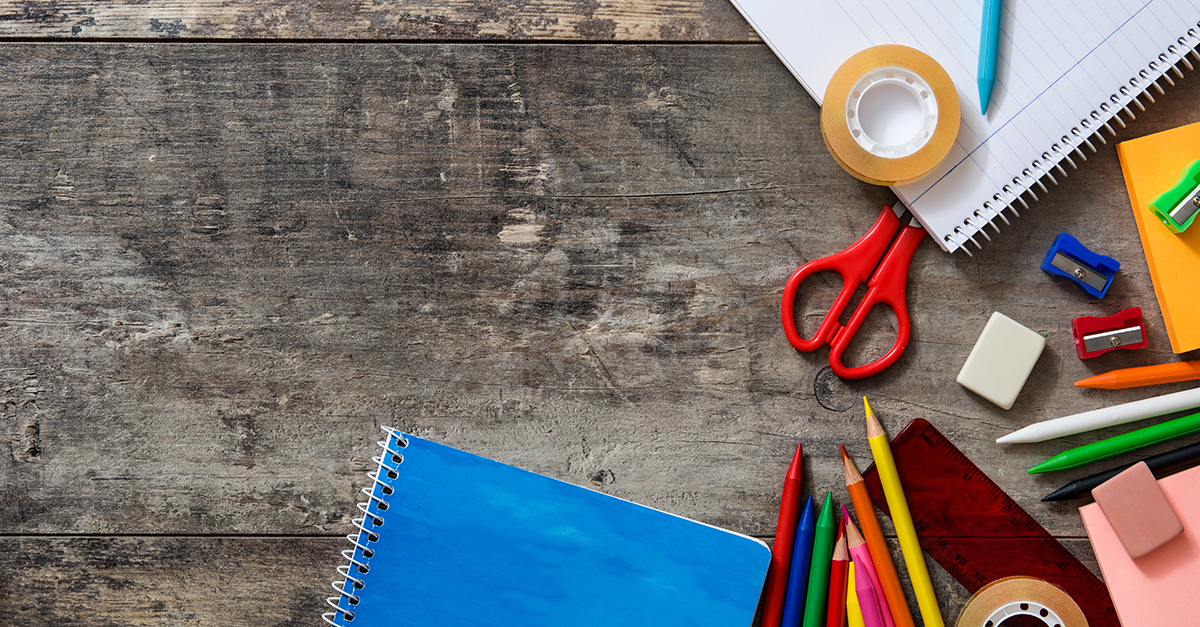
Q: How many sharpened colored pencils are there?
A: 4